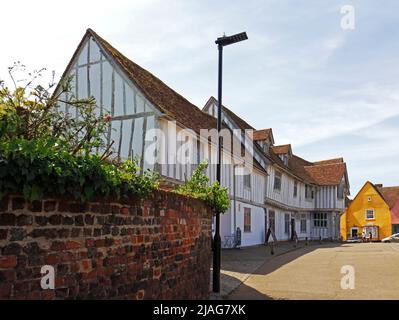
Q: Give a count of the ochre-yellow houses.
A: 1